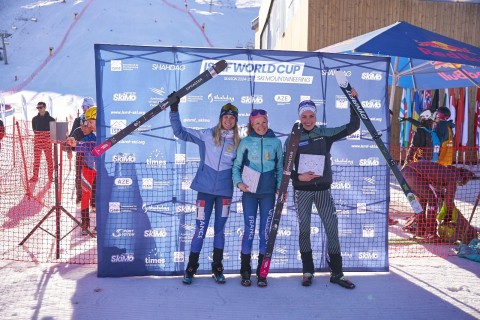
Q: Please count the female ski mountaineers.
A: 3